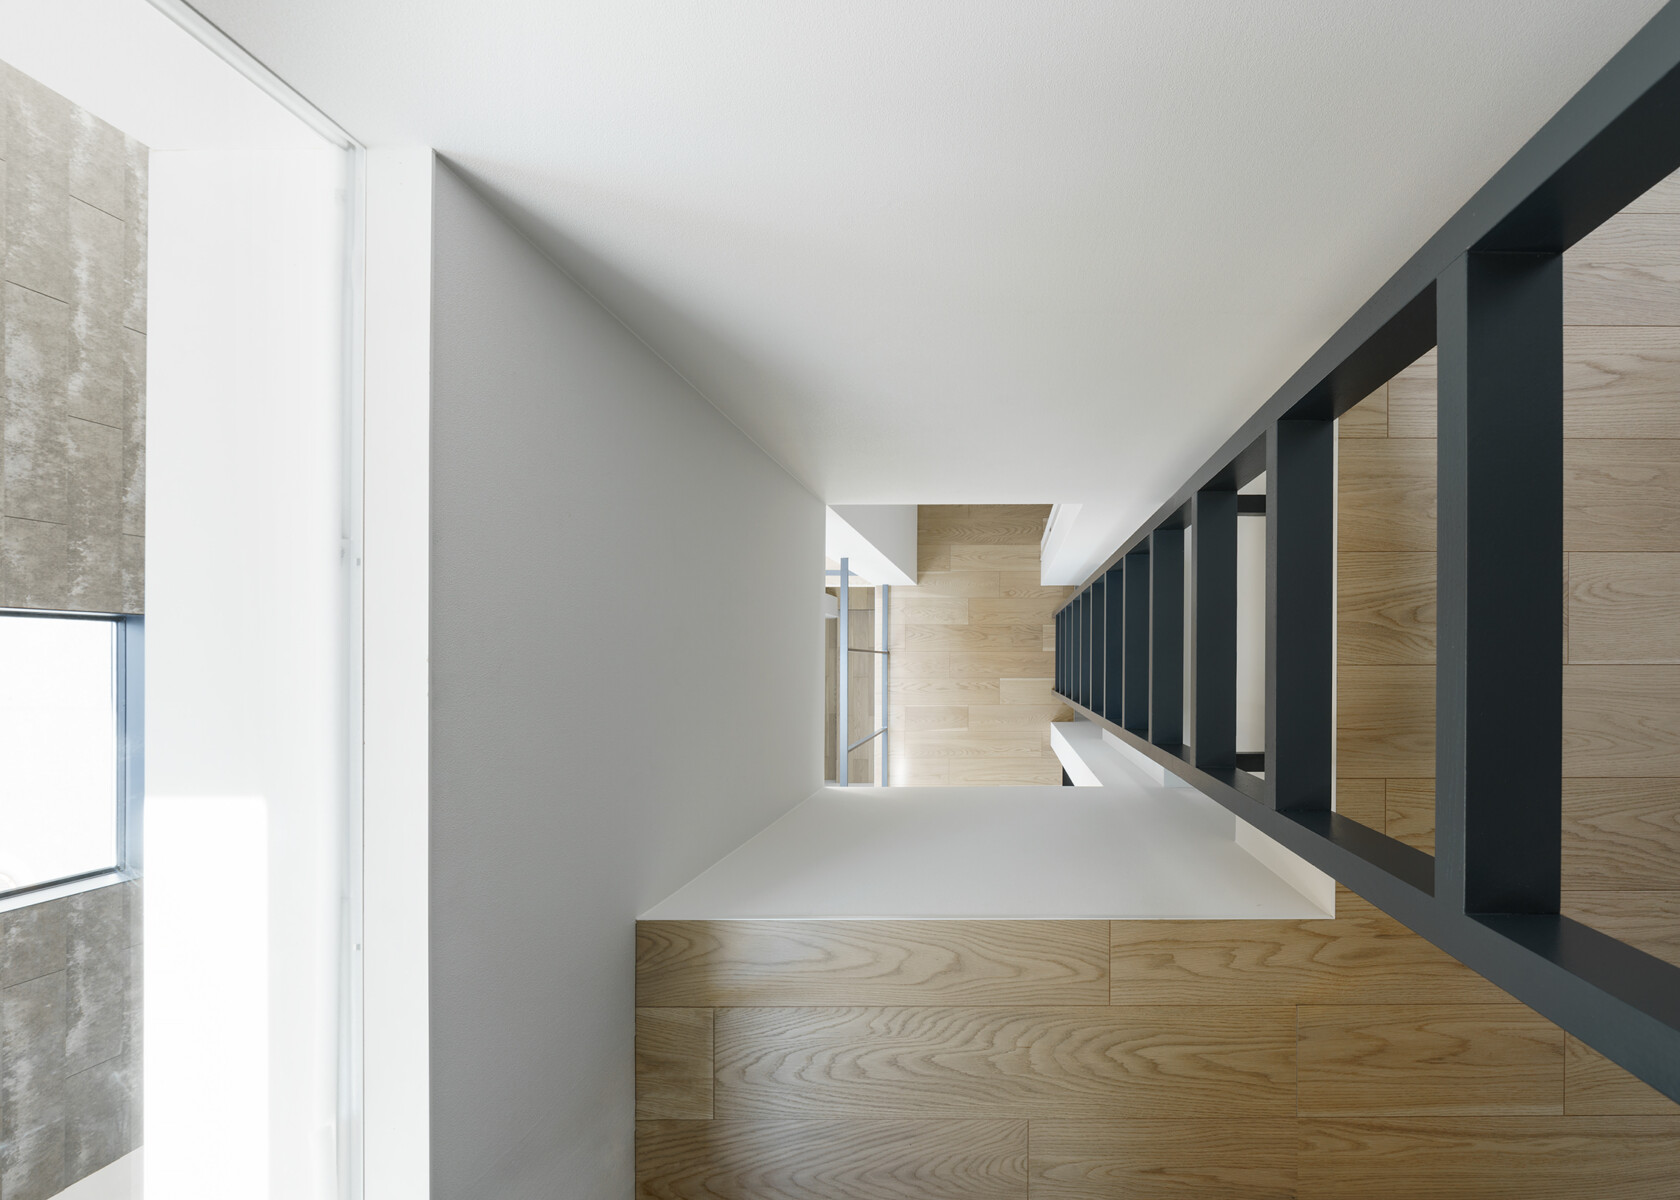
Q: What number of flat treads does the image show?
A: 12